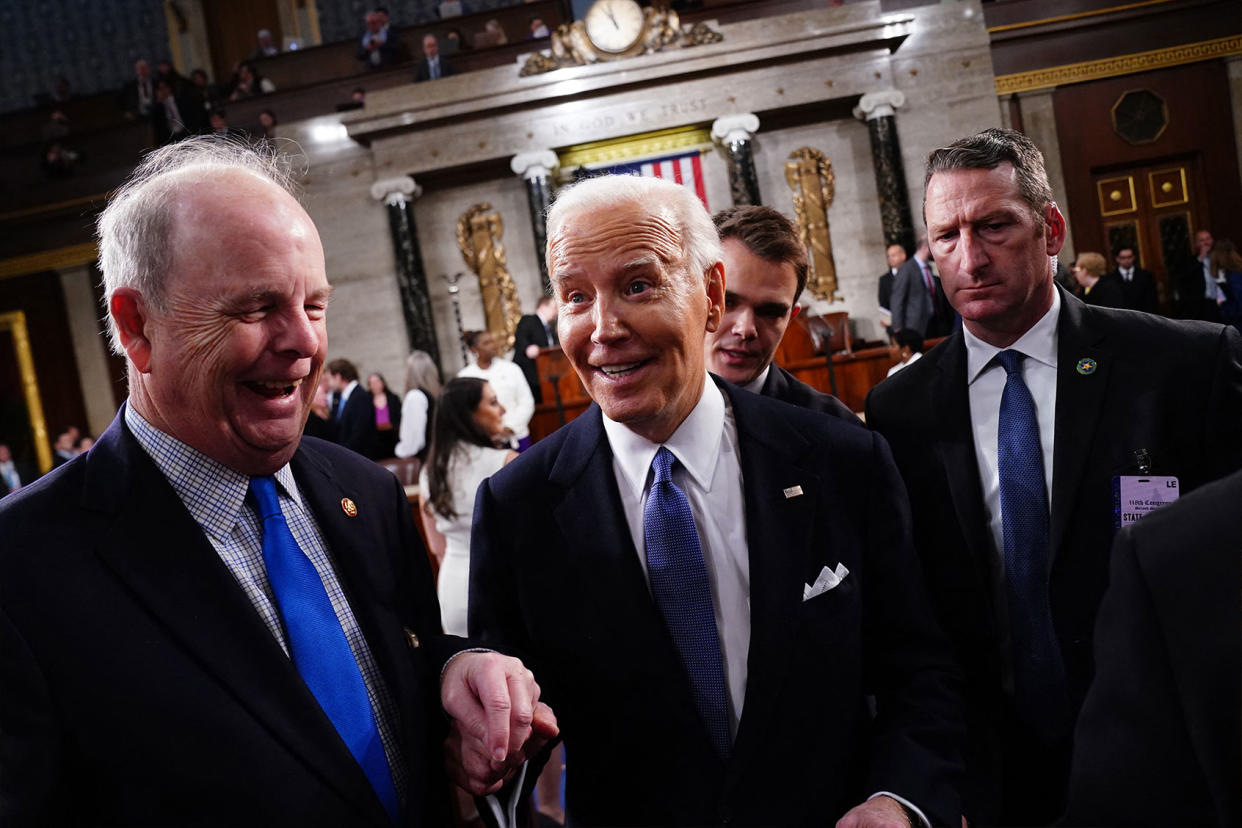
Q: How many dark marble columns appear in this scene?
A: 4